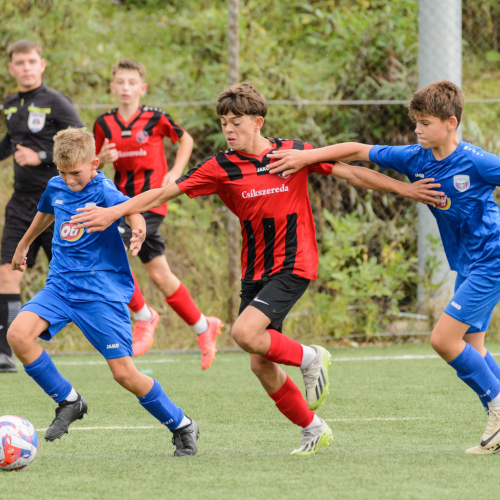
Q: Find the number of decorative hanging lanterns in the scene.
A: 0